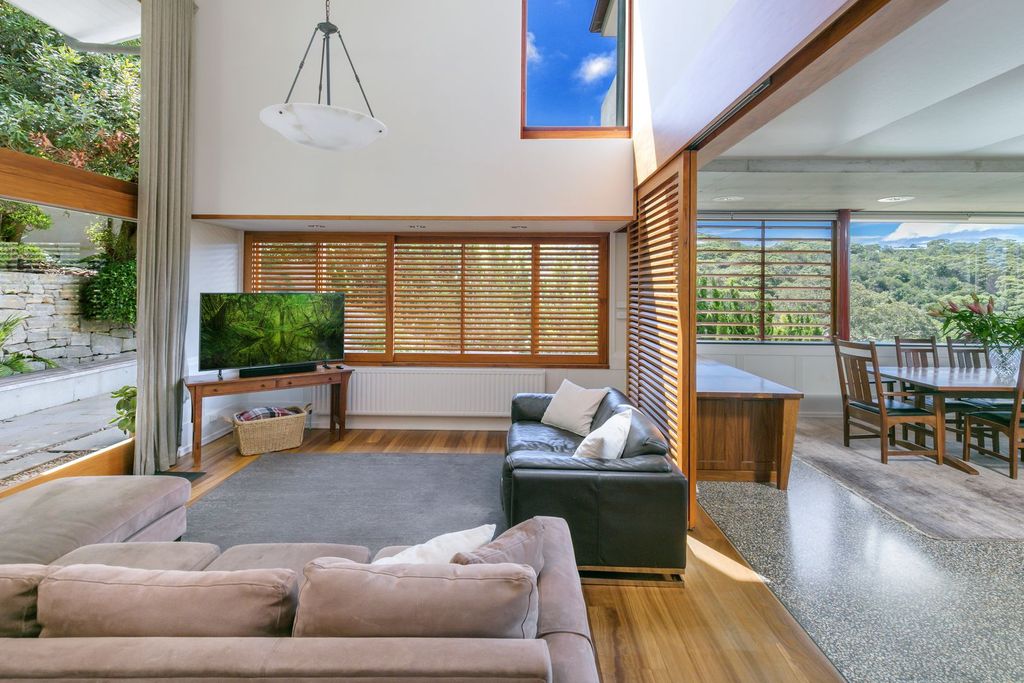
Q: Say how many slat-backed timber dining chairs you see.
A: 4